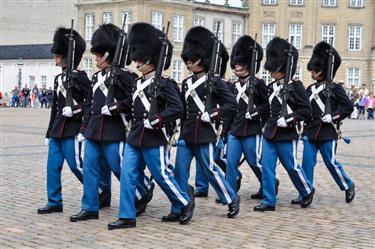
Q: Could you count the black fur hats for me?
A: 7